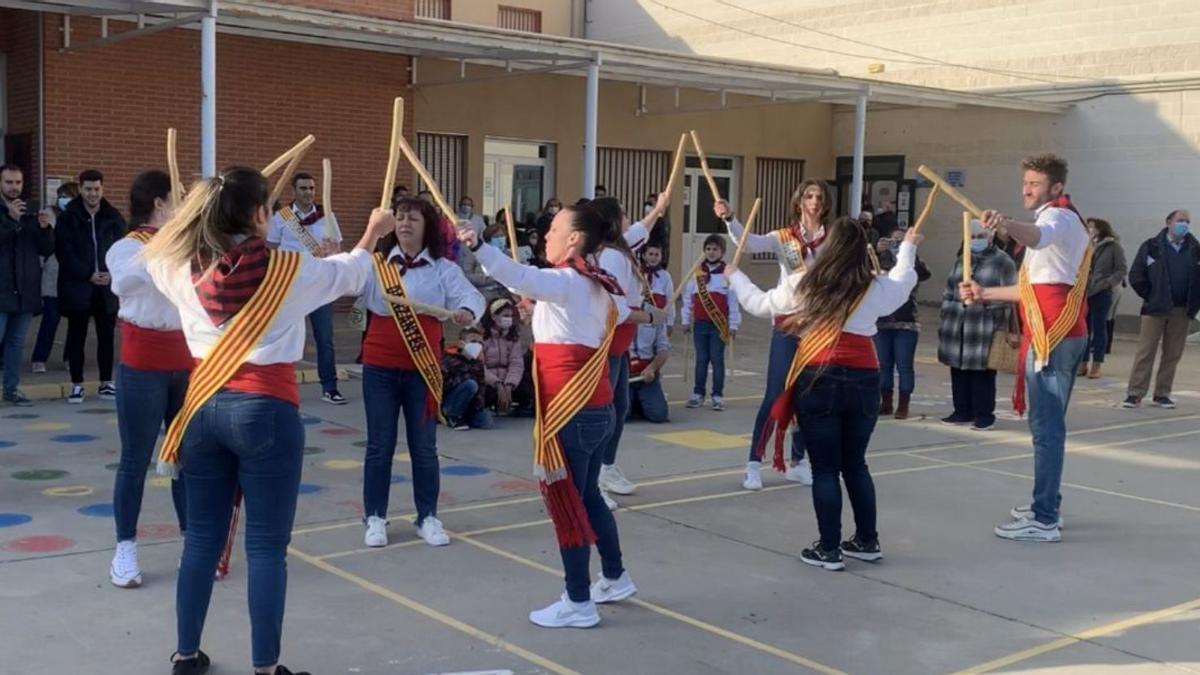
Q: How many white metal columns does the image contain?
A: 3